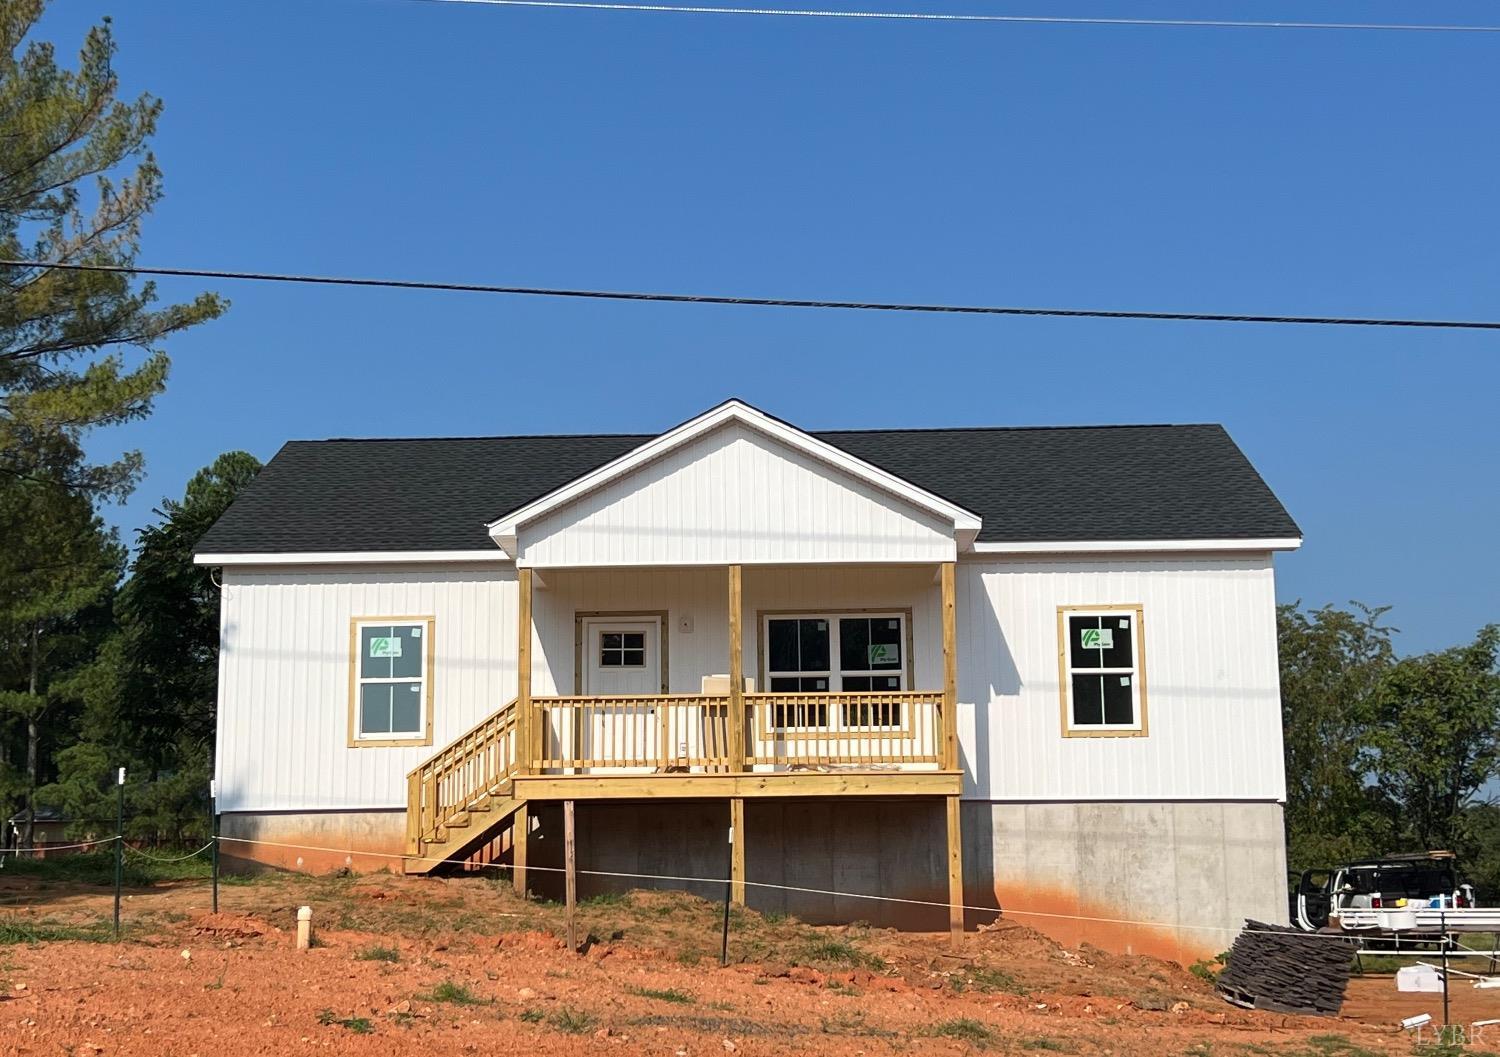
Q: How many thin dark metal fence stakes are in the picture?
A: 4